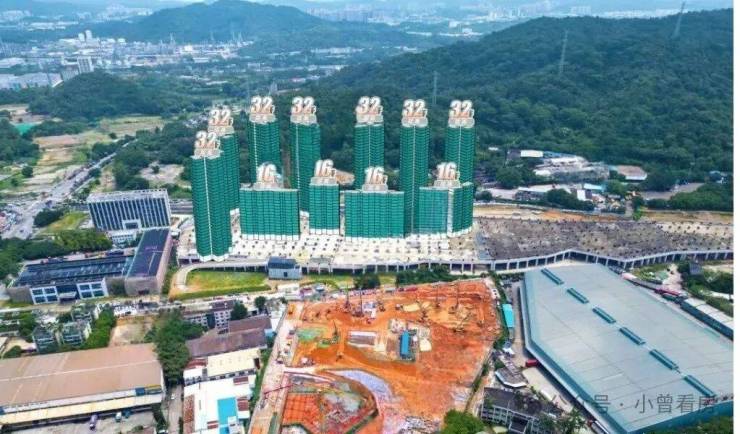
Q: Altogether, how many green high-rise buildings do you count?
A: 11